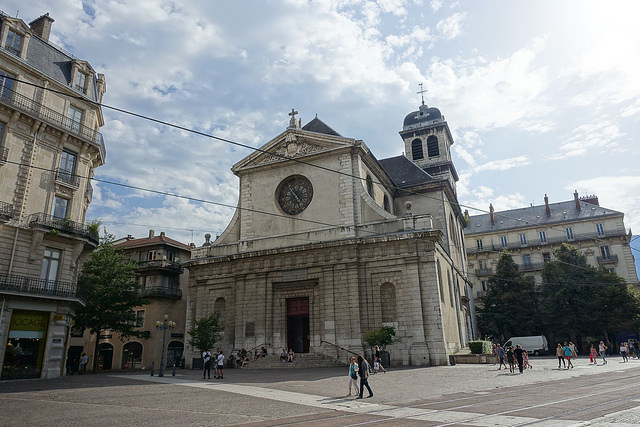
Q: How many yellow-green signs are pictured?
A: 1